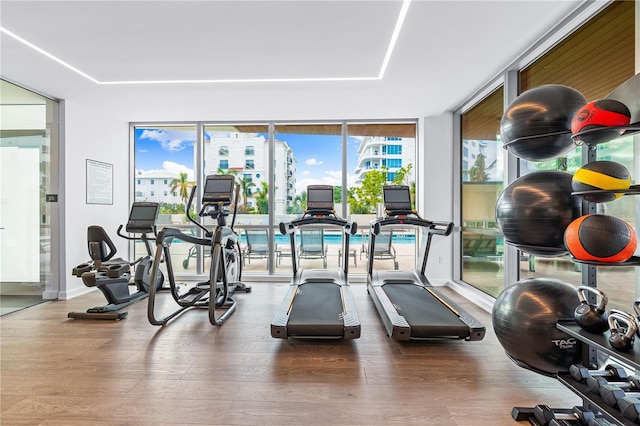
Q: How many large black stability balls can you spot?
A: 3